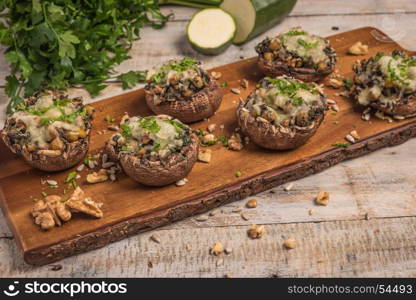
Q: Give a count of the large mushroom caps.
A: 6